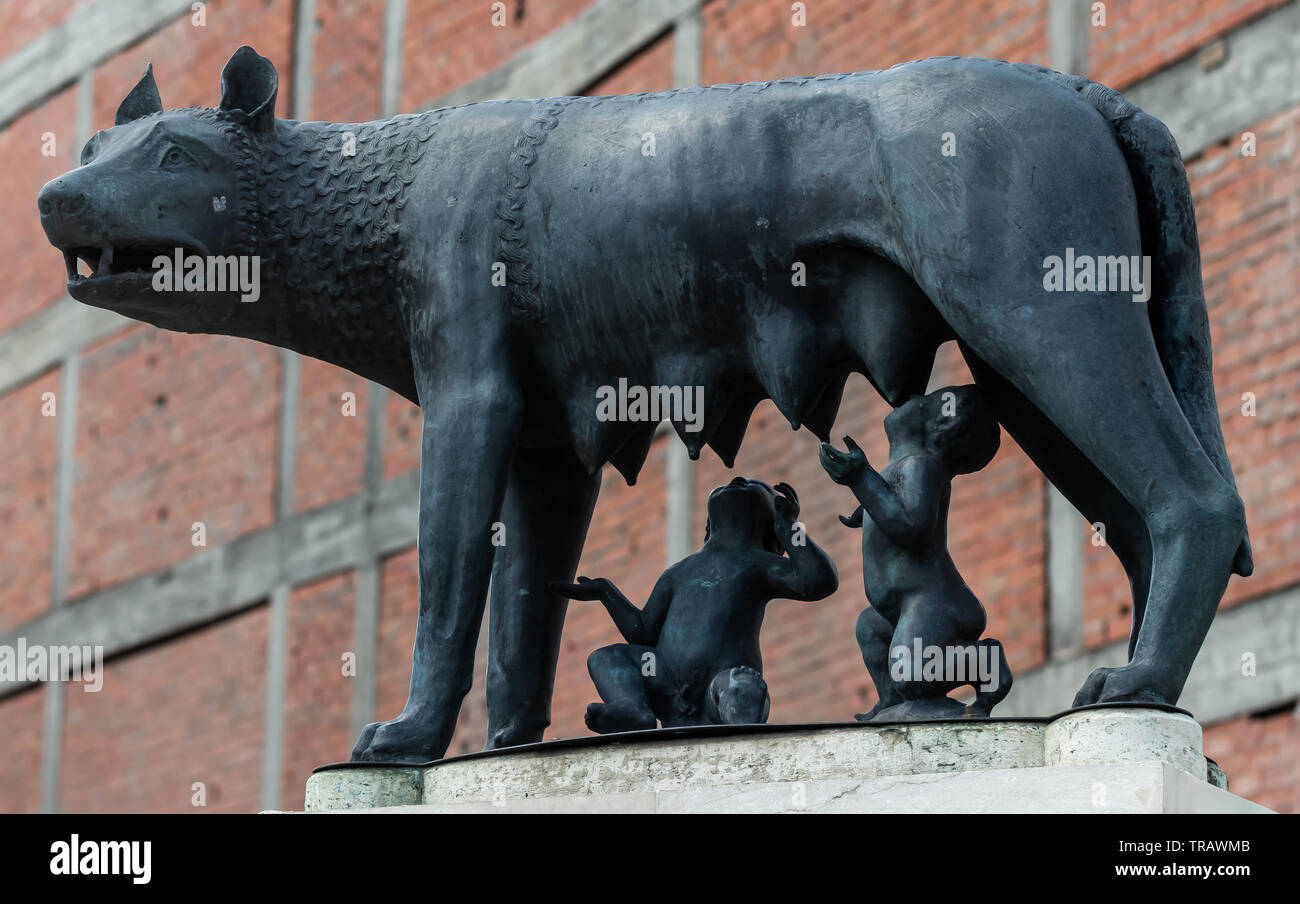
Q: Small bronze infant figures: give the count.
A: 2